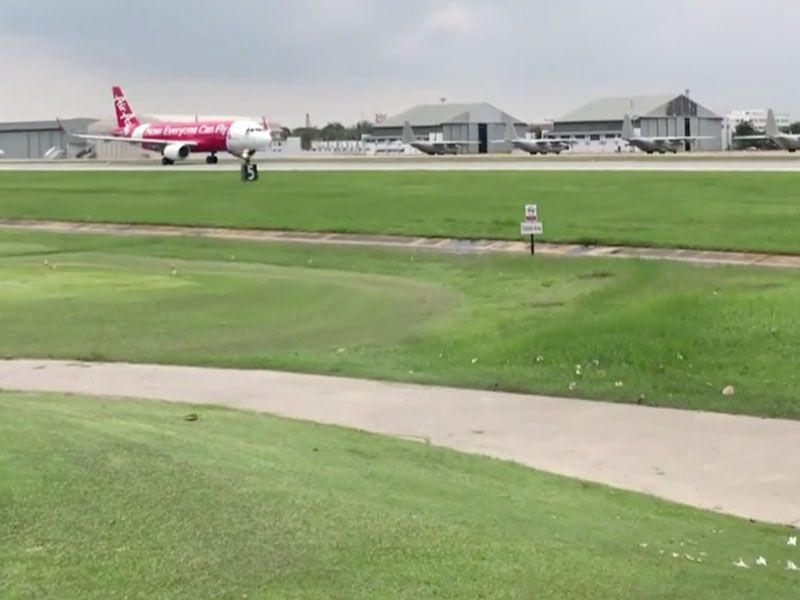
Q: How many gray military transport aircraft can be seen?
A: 4